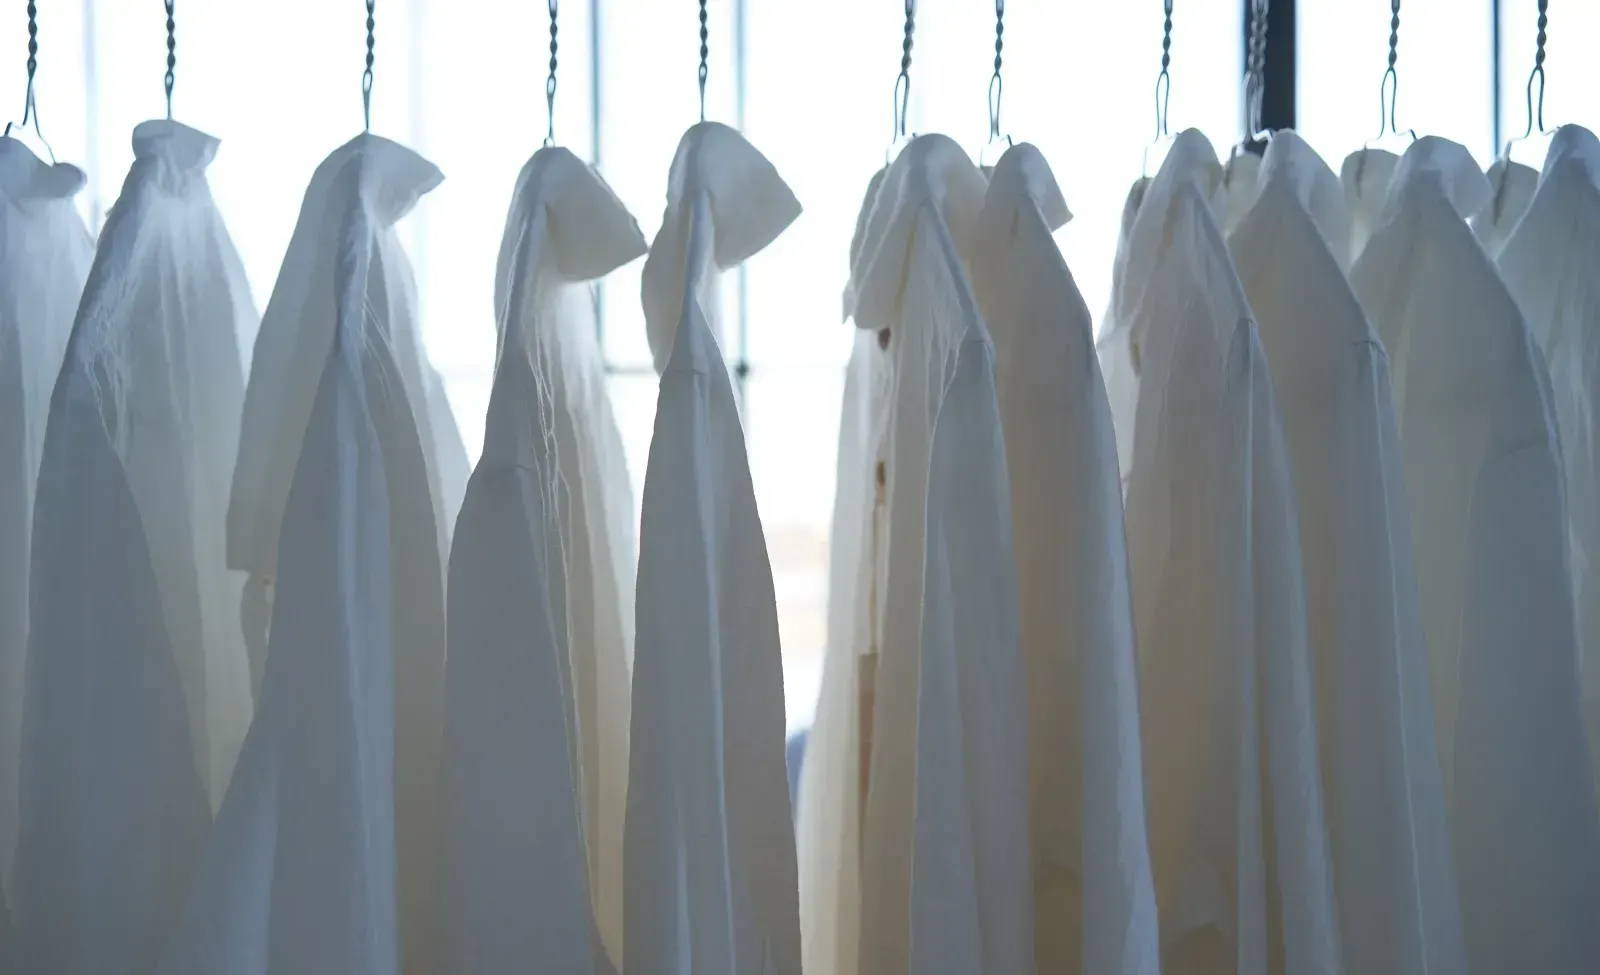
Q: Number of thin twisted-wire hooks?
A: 11